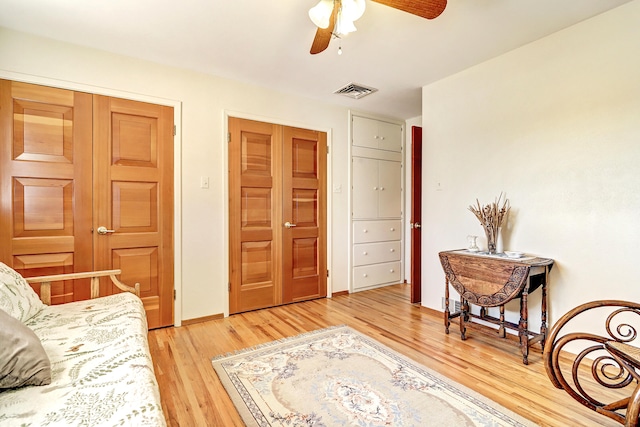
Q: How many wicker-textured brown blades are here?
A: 2